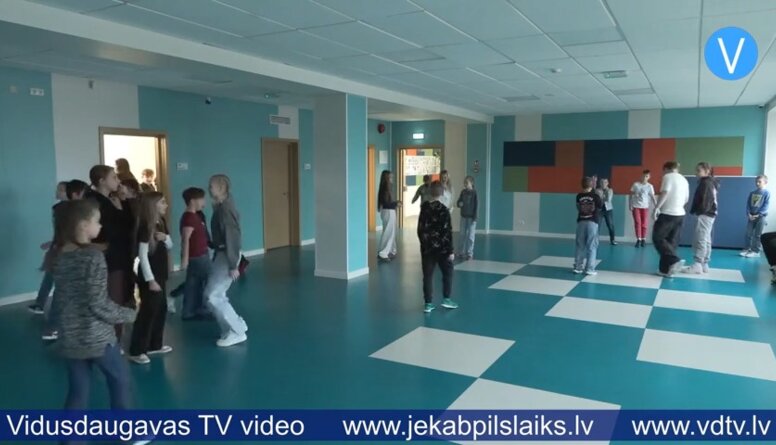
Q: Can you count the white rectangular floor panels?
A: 10